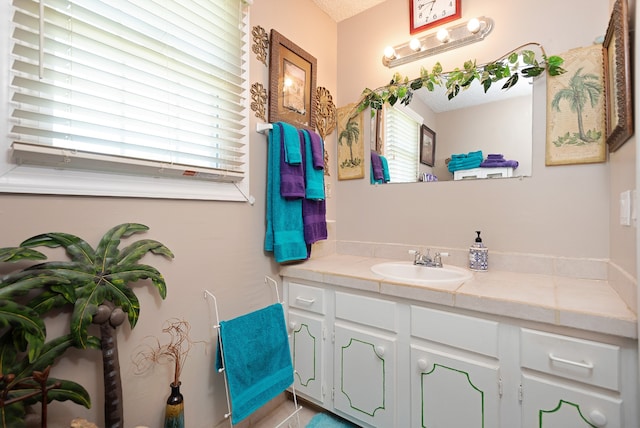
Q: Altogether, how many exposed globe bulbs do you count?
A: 4